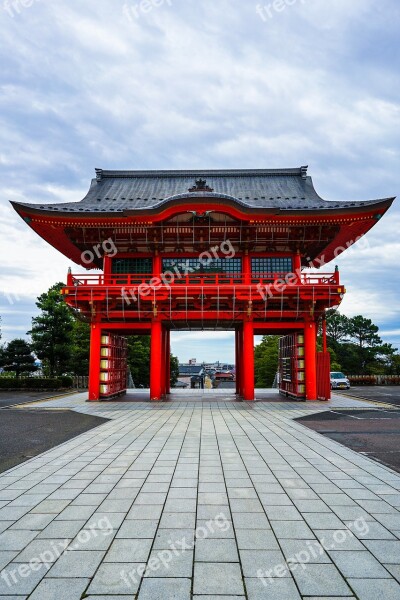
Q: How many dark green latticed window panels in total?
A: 3